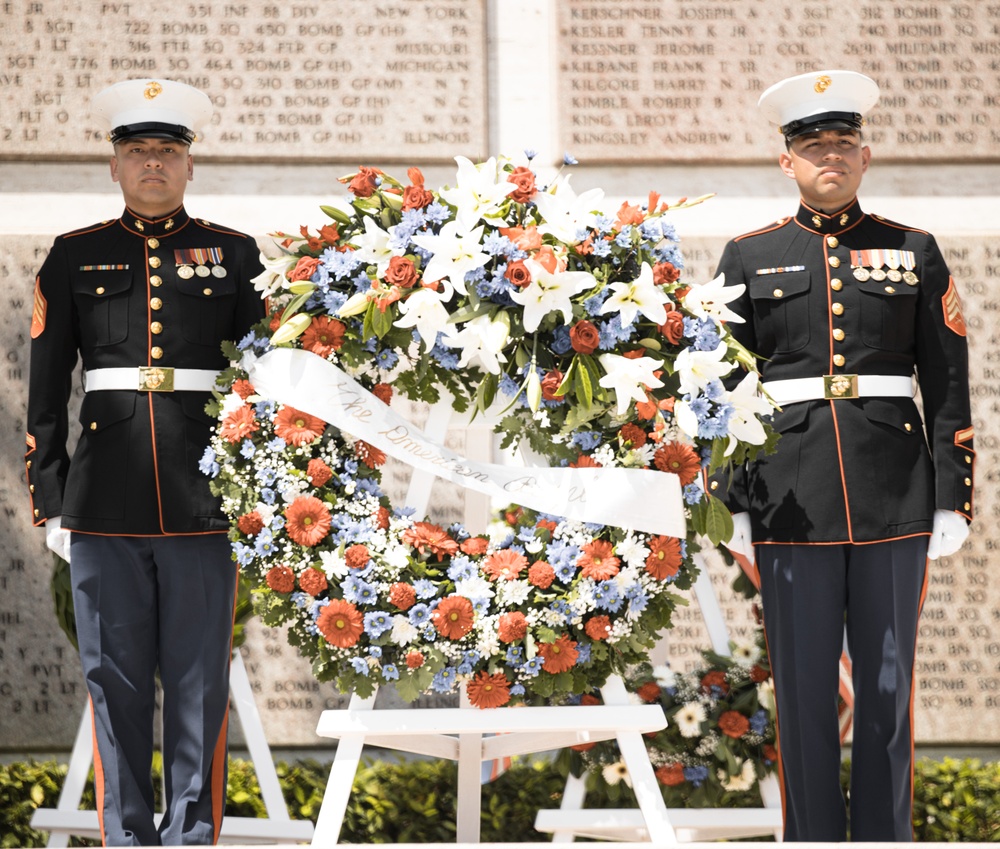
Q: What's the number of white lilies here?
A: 13